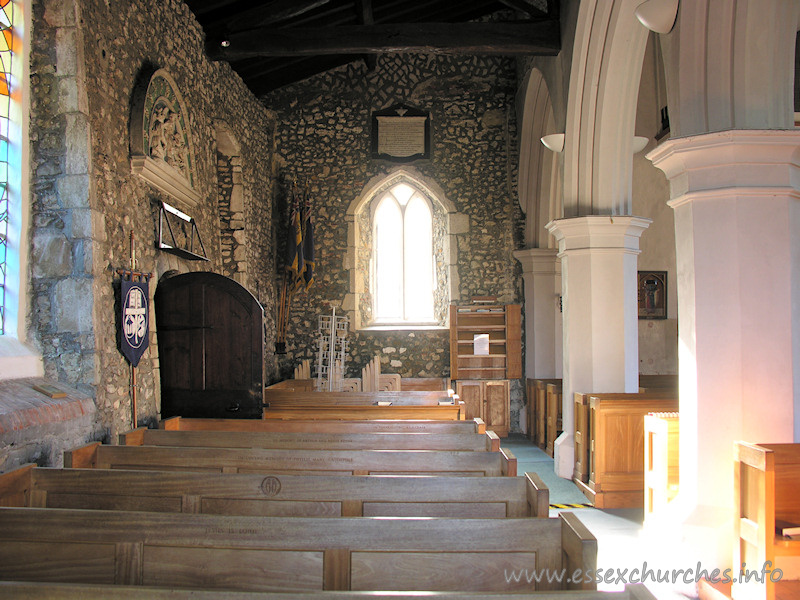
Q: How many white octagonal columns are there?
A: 3